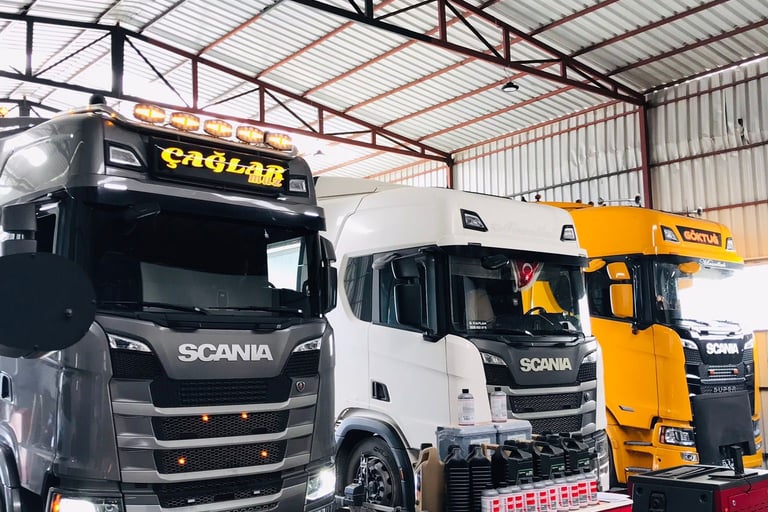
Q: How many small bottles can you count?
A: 12